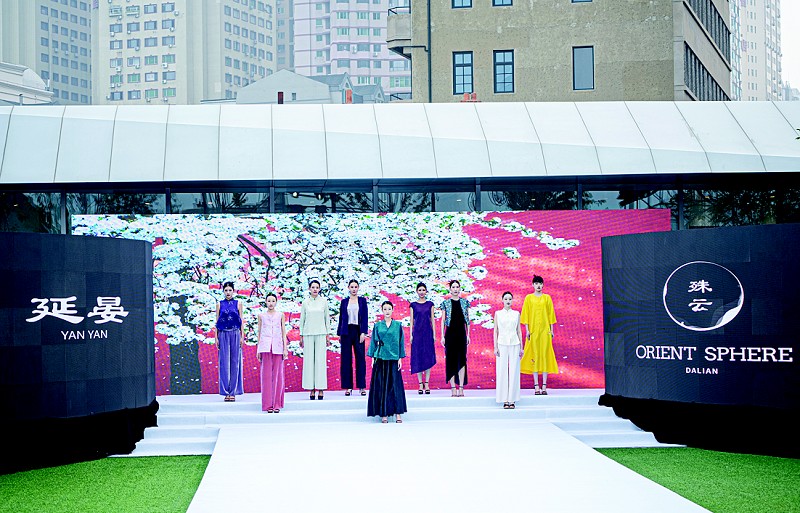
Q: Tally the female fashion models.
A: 9